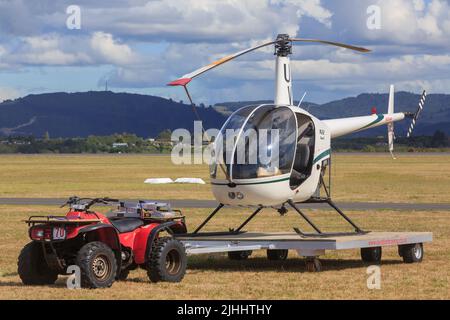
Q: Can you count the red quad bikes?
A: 1